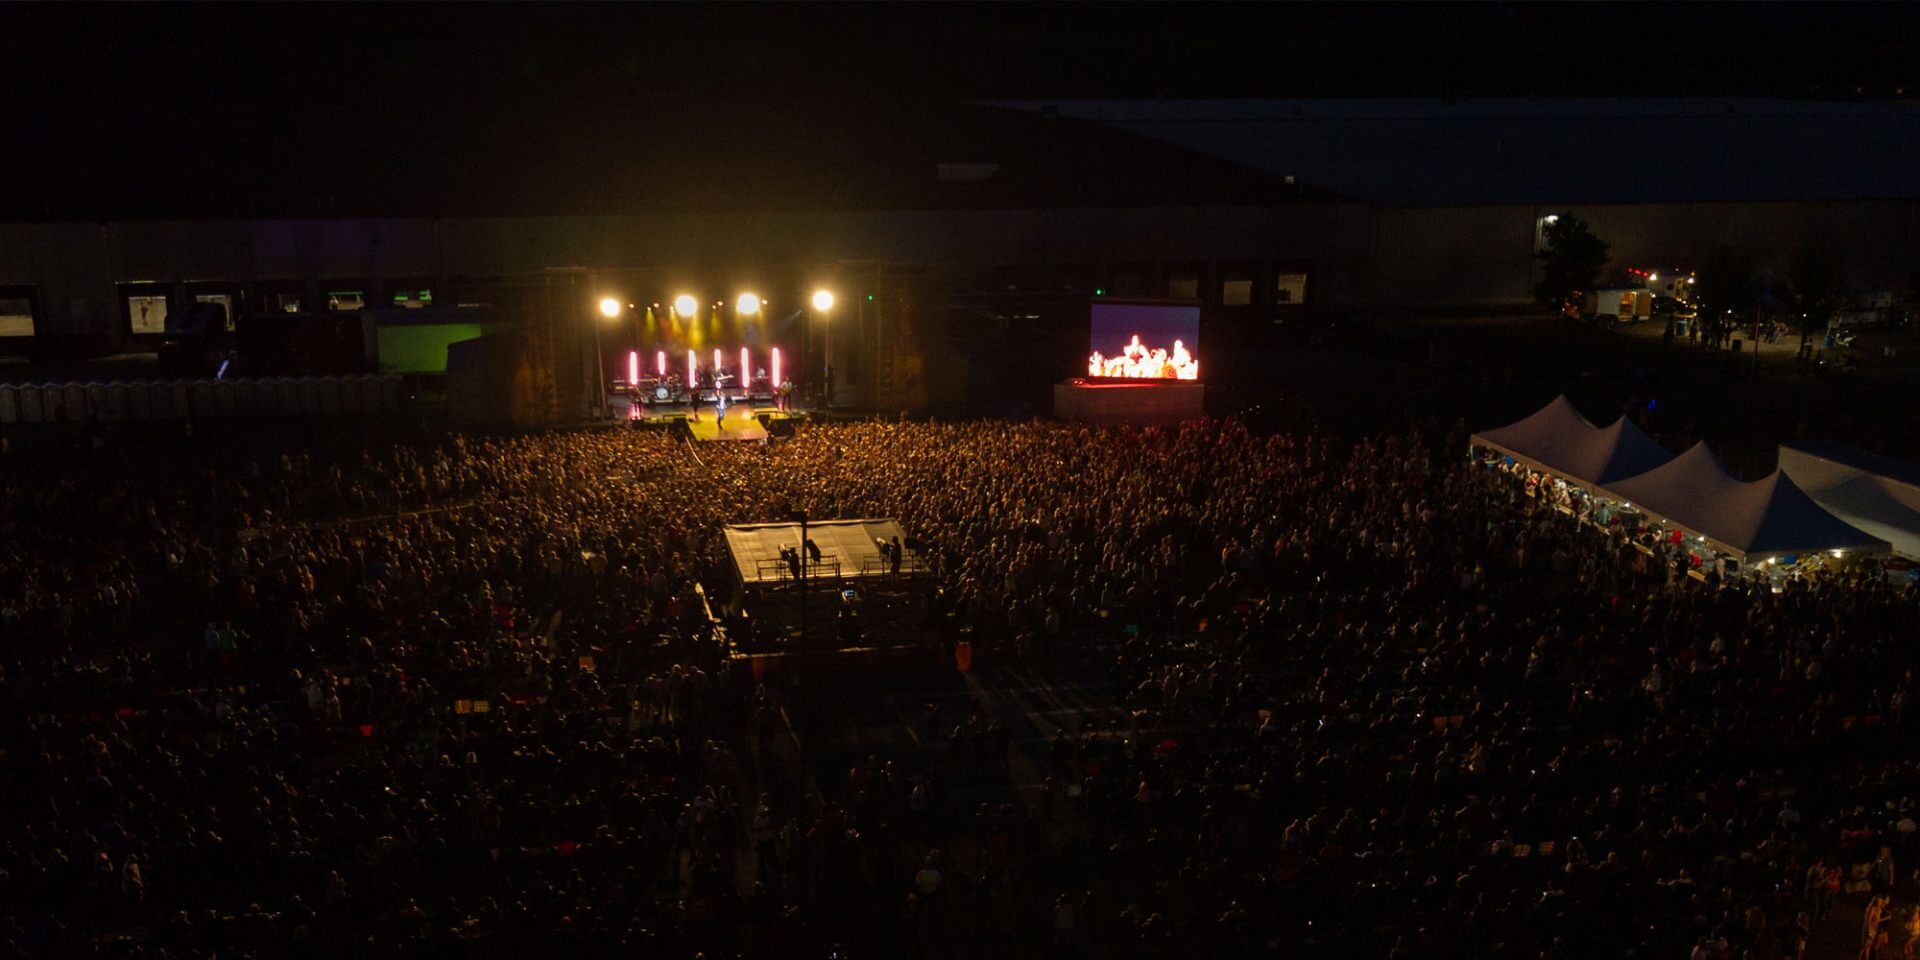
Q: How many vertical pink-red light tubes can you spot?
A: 6